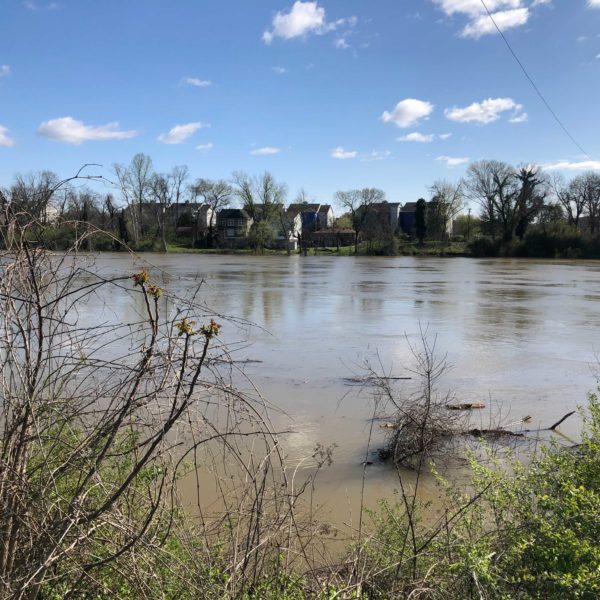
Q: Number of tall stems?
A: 4